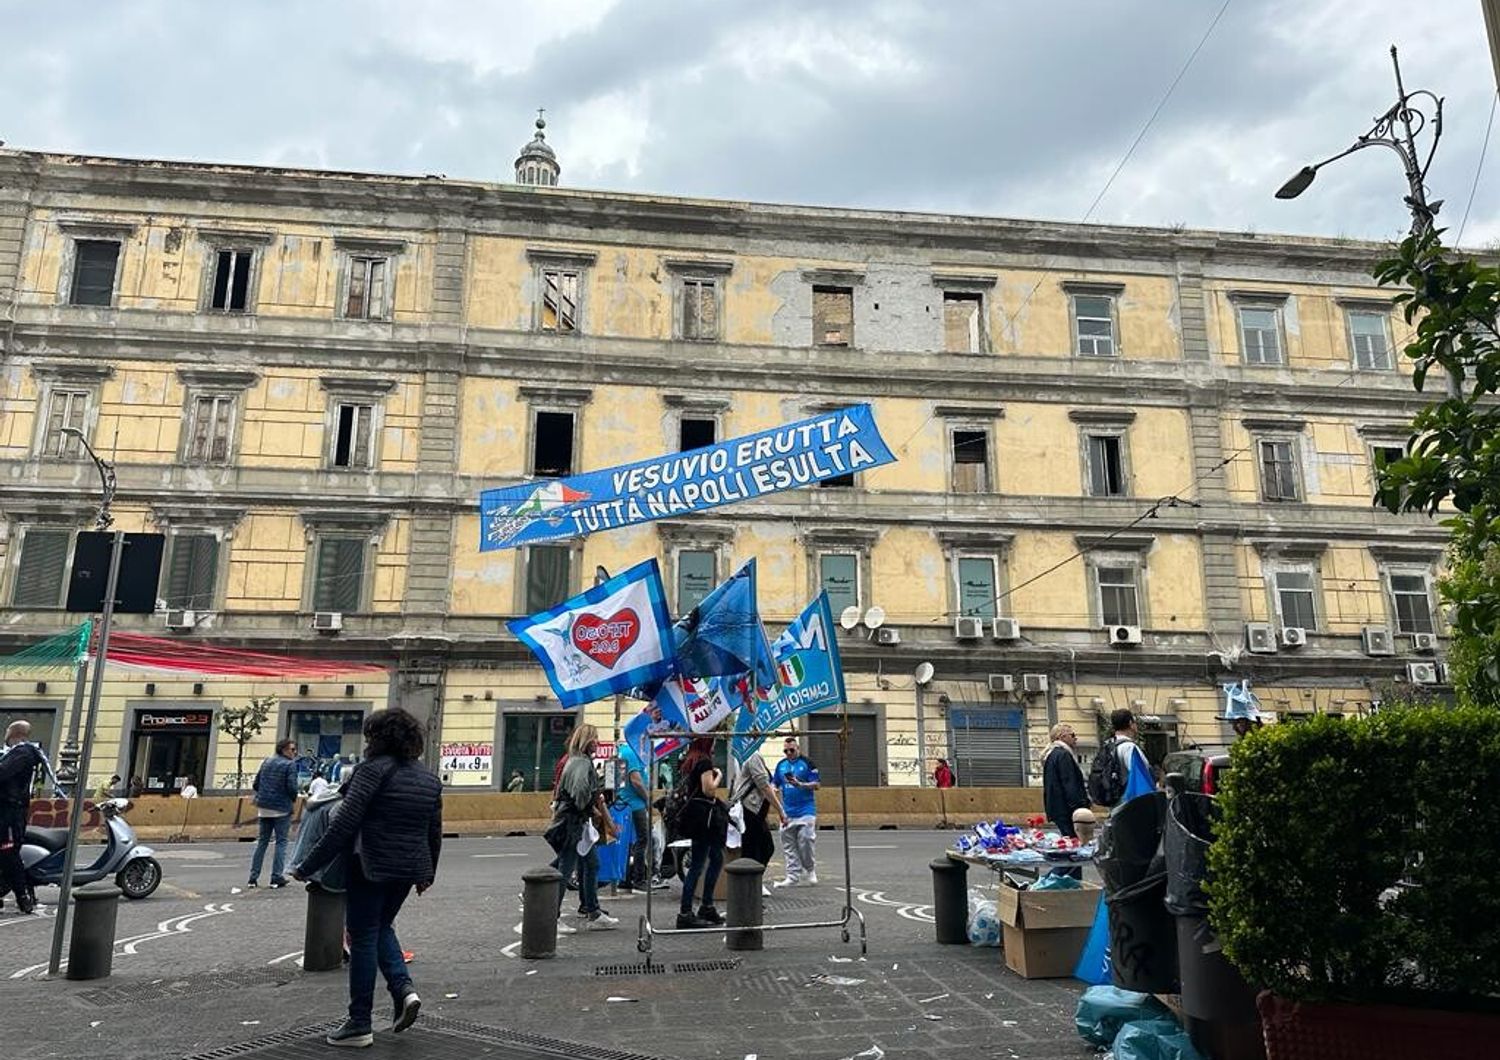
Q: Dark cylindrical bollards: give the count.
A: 5